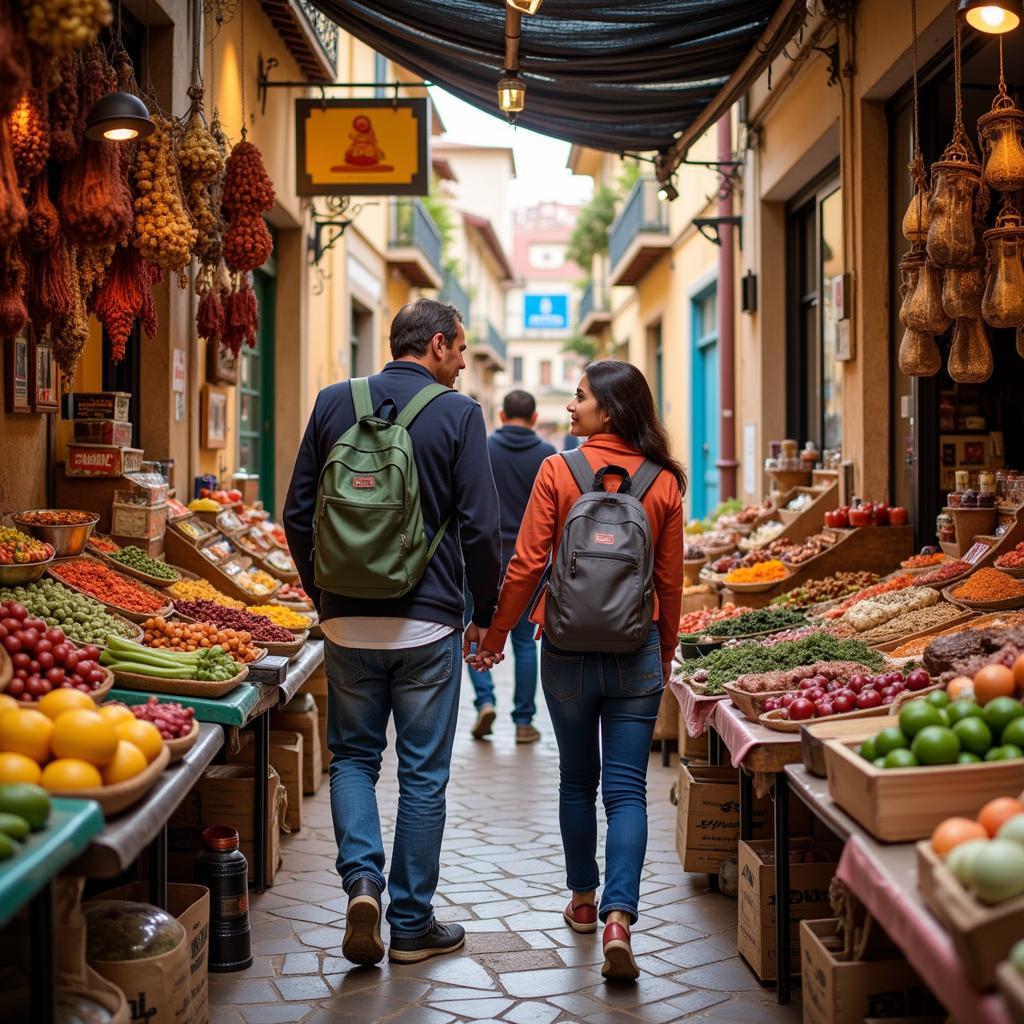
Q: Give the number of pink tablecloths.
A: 3